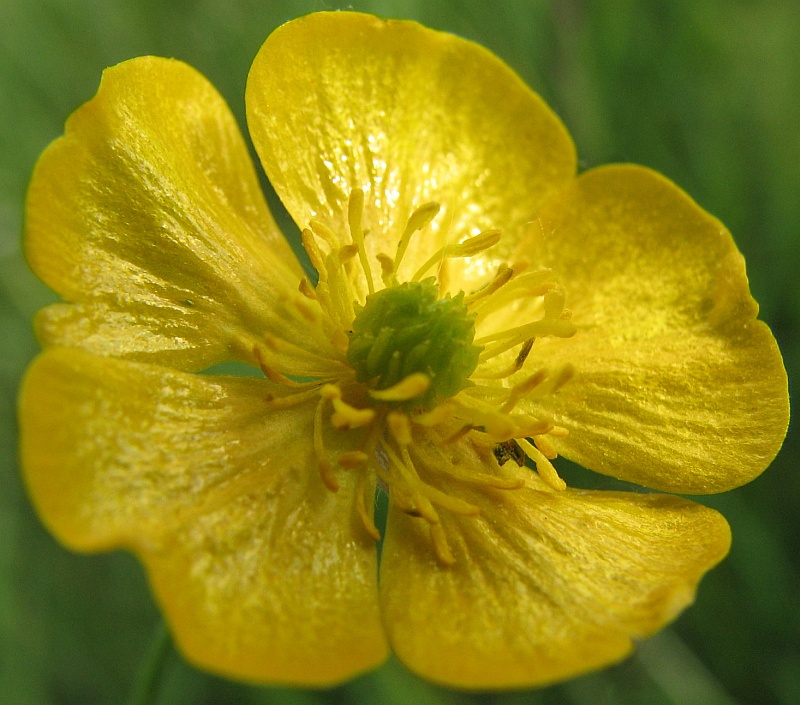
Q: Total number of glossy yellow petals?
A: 5